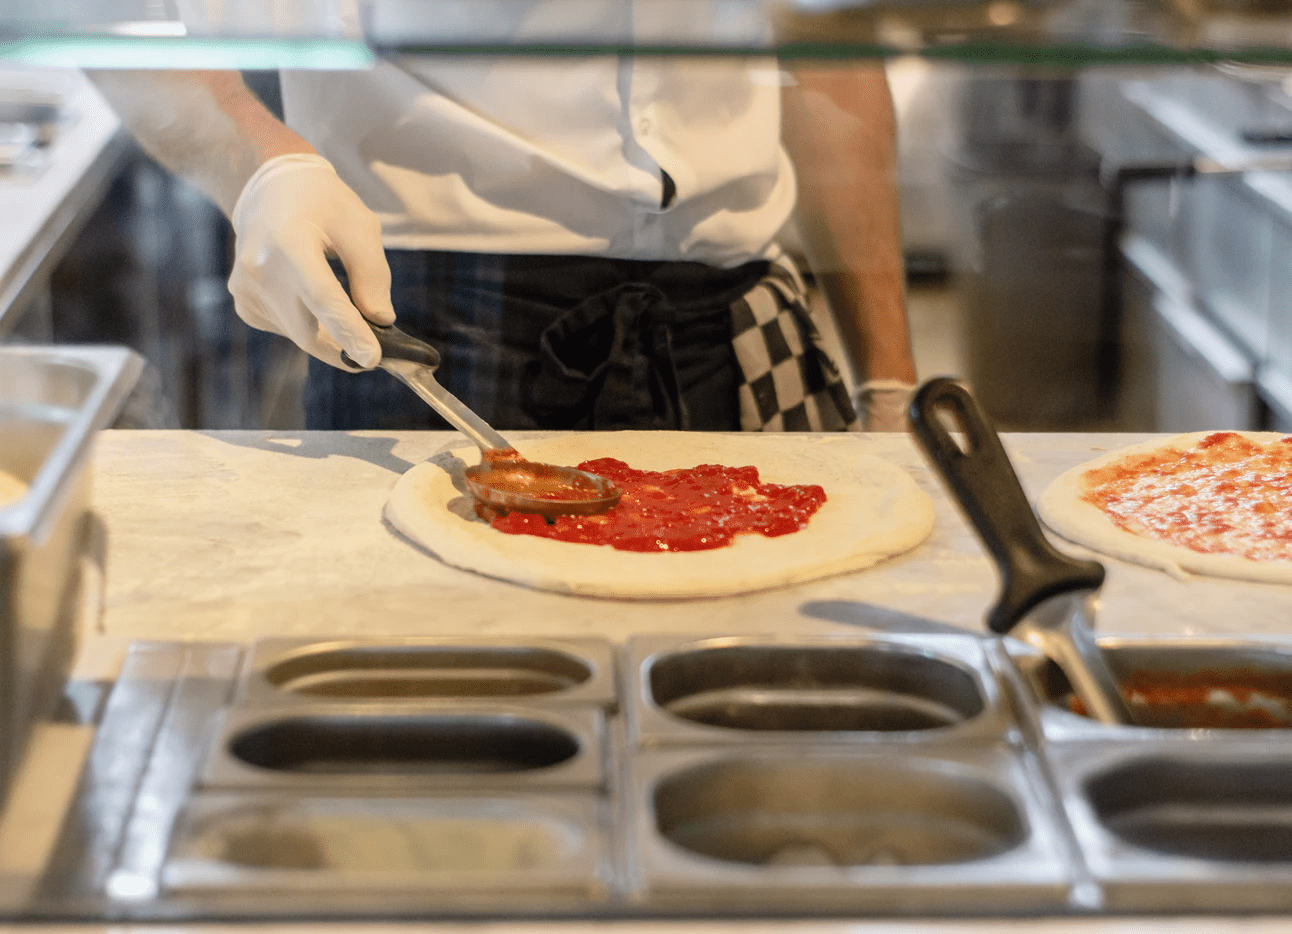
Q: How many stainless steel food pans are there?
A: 8